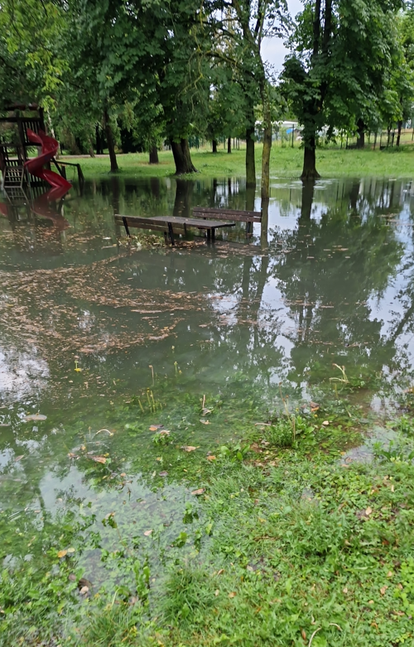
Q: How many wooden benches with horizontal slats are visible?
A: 2